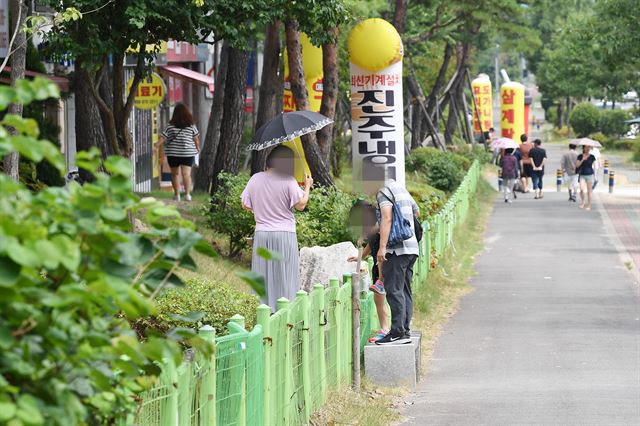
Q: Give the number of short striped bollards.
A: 4